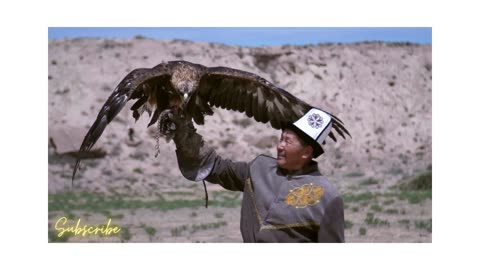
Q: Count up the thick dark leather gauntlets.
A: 1